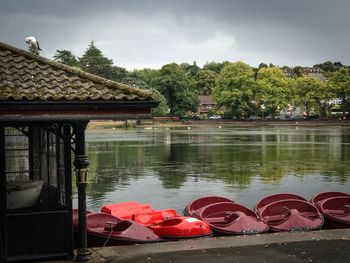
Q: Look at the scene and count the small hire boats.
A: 5